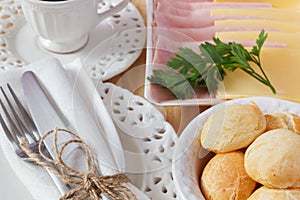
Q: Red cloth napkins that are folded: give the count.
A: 0